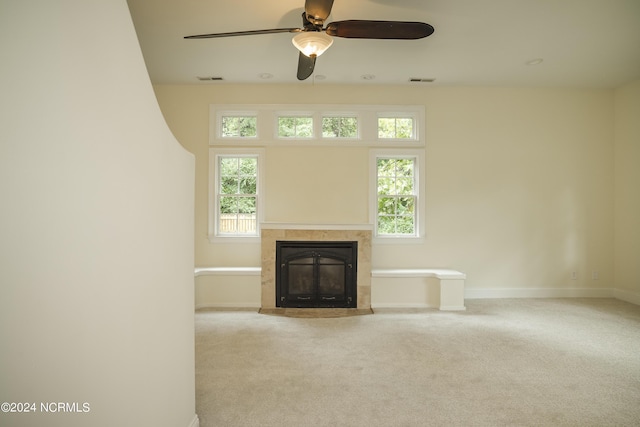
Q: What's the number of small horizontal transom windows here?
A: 4